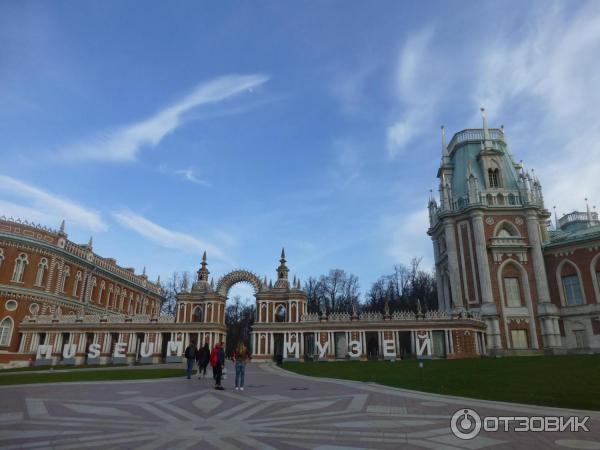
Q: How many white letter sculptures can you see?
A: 11